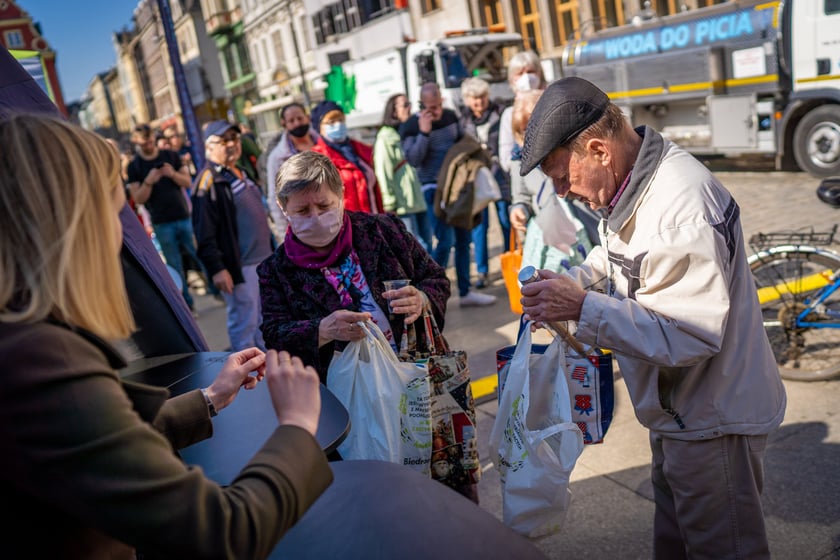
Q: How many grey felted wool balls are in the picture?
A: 0